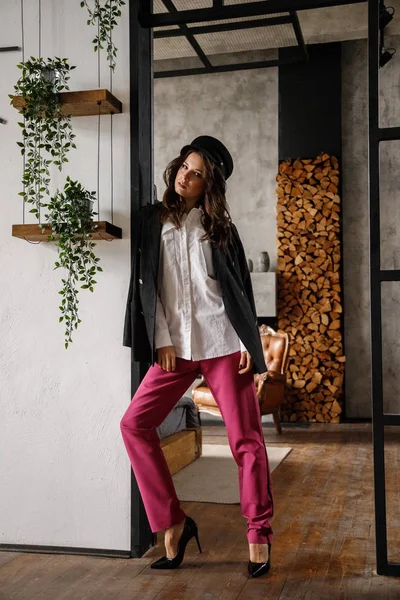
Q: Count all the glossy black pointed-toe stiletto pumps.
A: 2